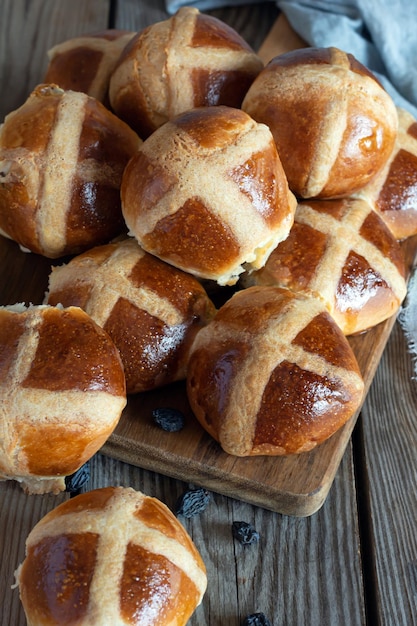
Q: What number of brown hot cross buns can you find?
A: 11